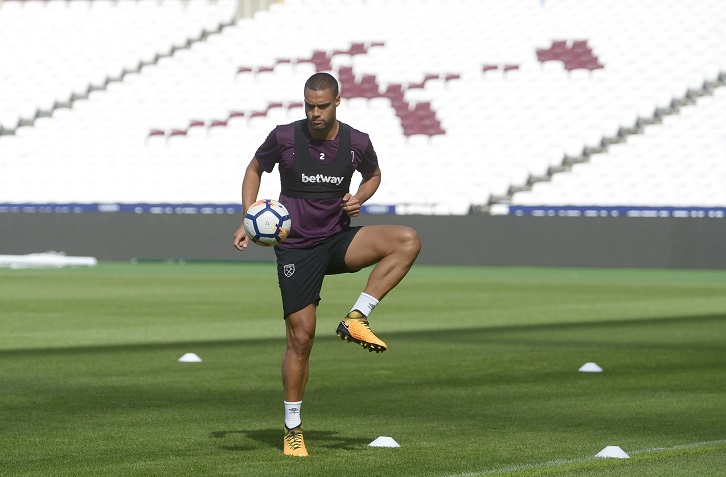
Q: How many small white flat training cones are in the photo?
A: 4